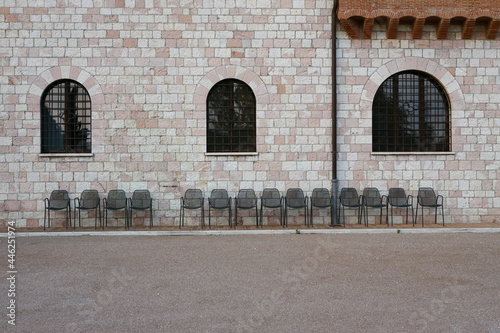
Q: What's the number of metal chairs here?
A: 14